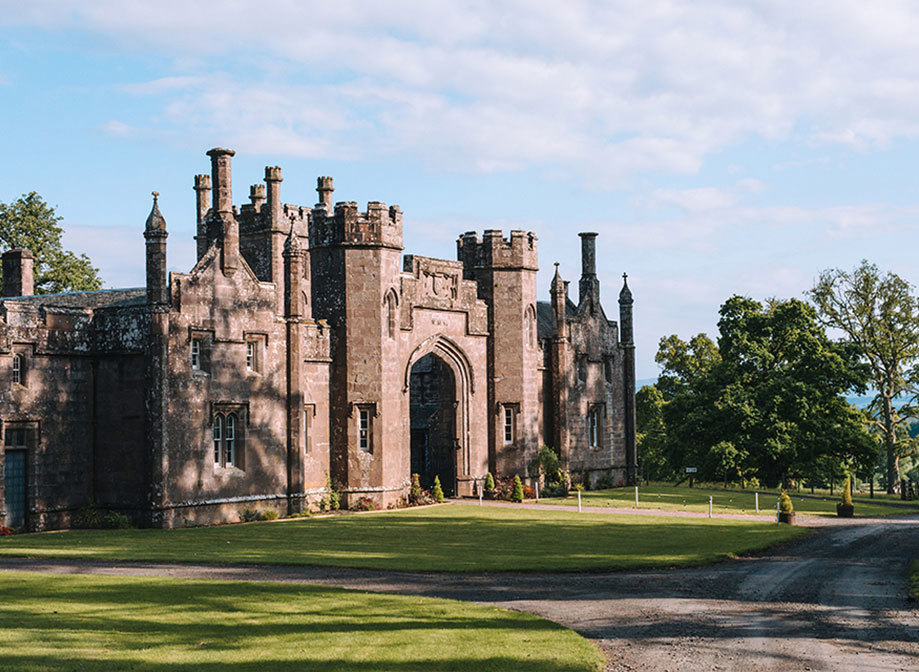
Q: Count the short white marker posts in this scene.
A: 7